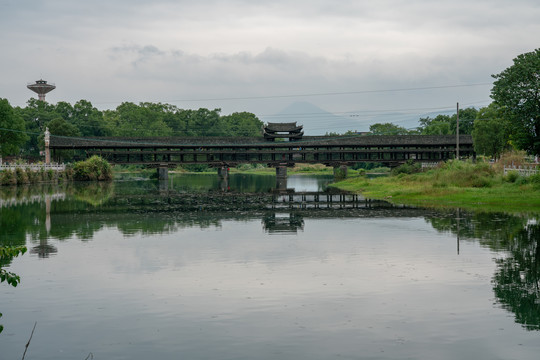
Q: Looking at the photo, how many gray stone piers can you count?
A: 4